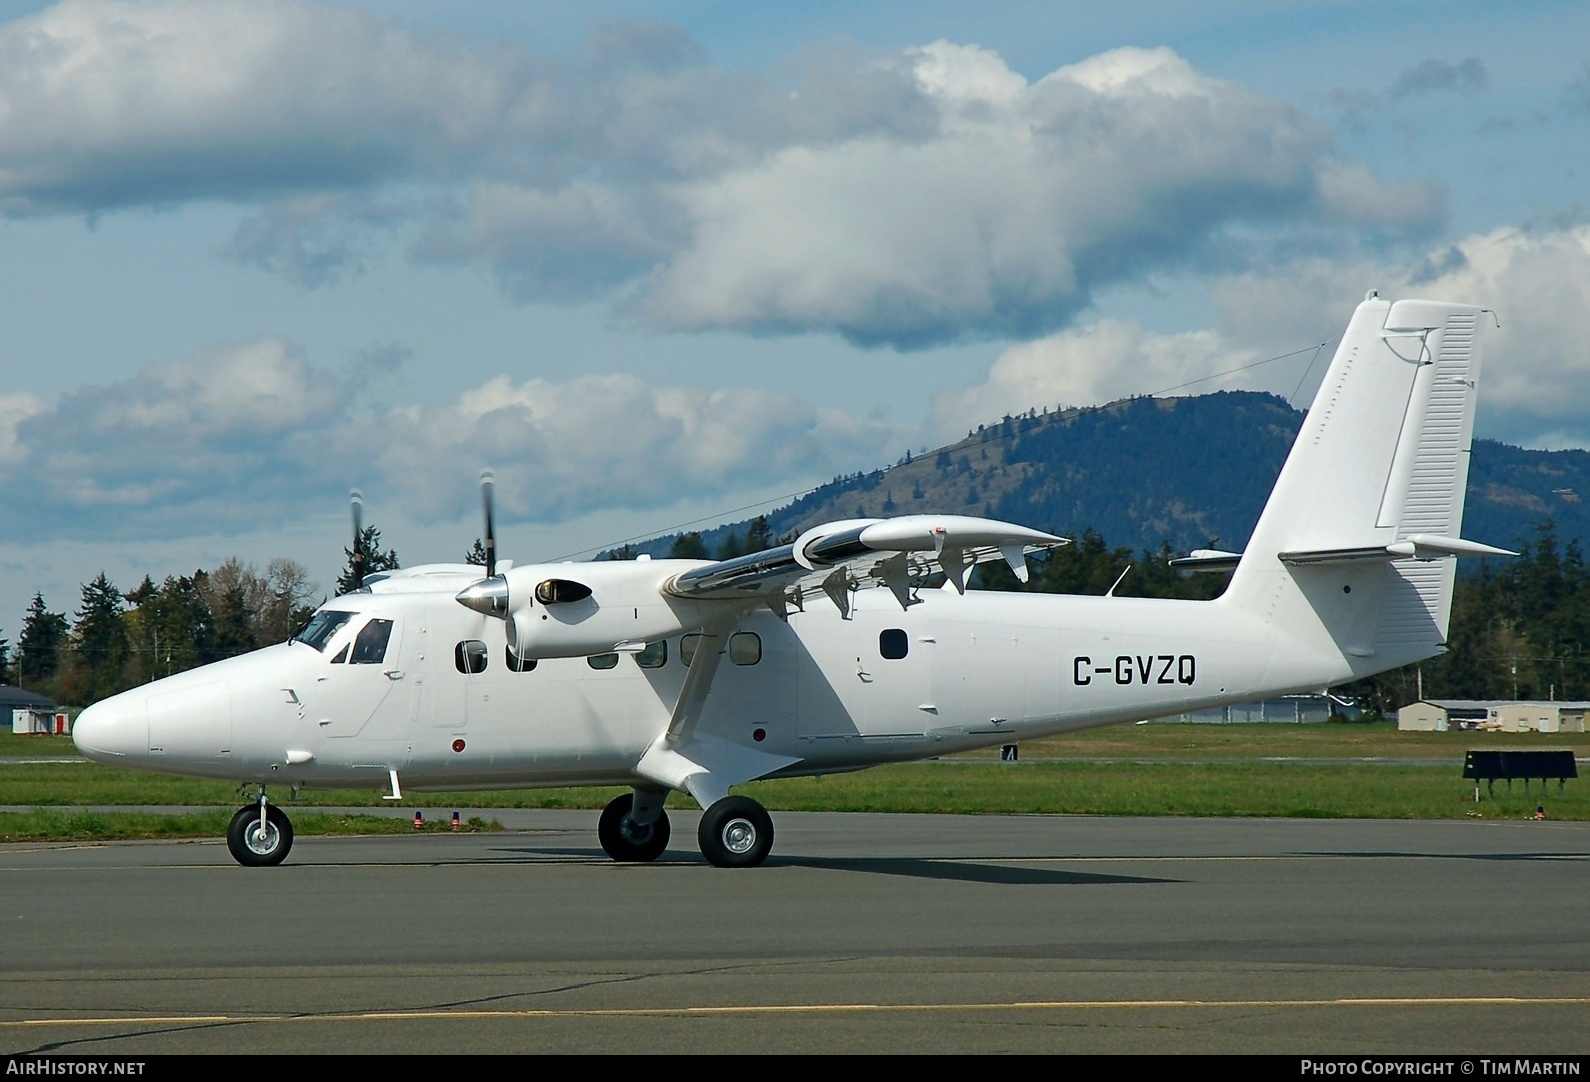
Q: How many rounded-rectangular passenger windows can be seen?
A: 7